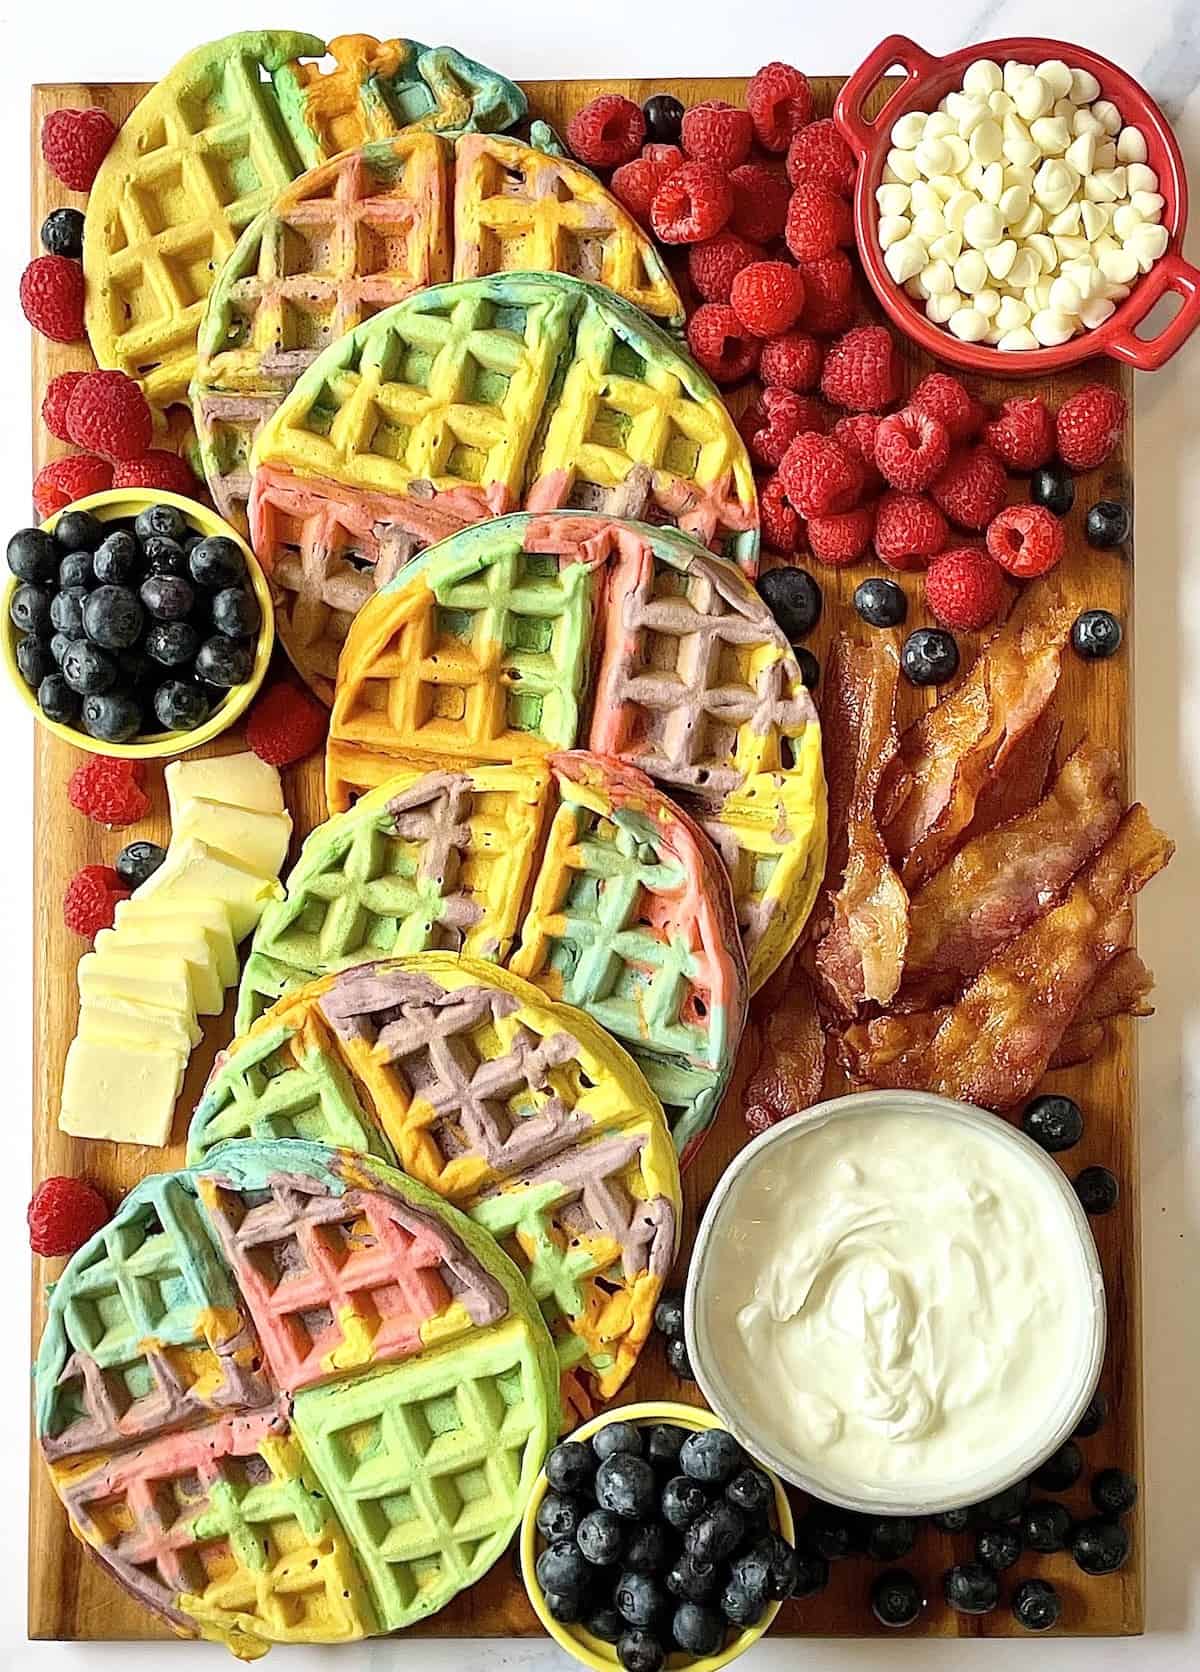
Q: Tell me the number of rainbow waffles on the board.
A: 7